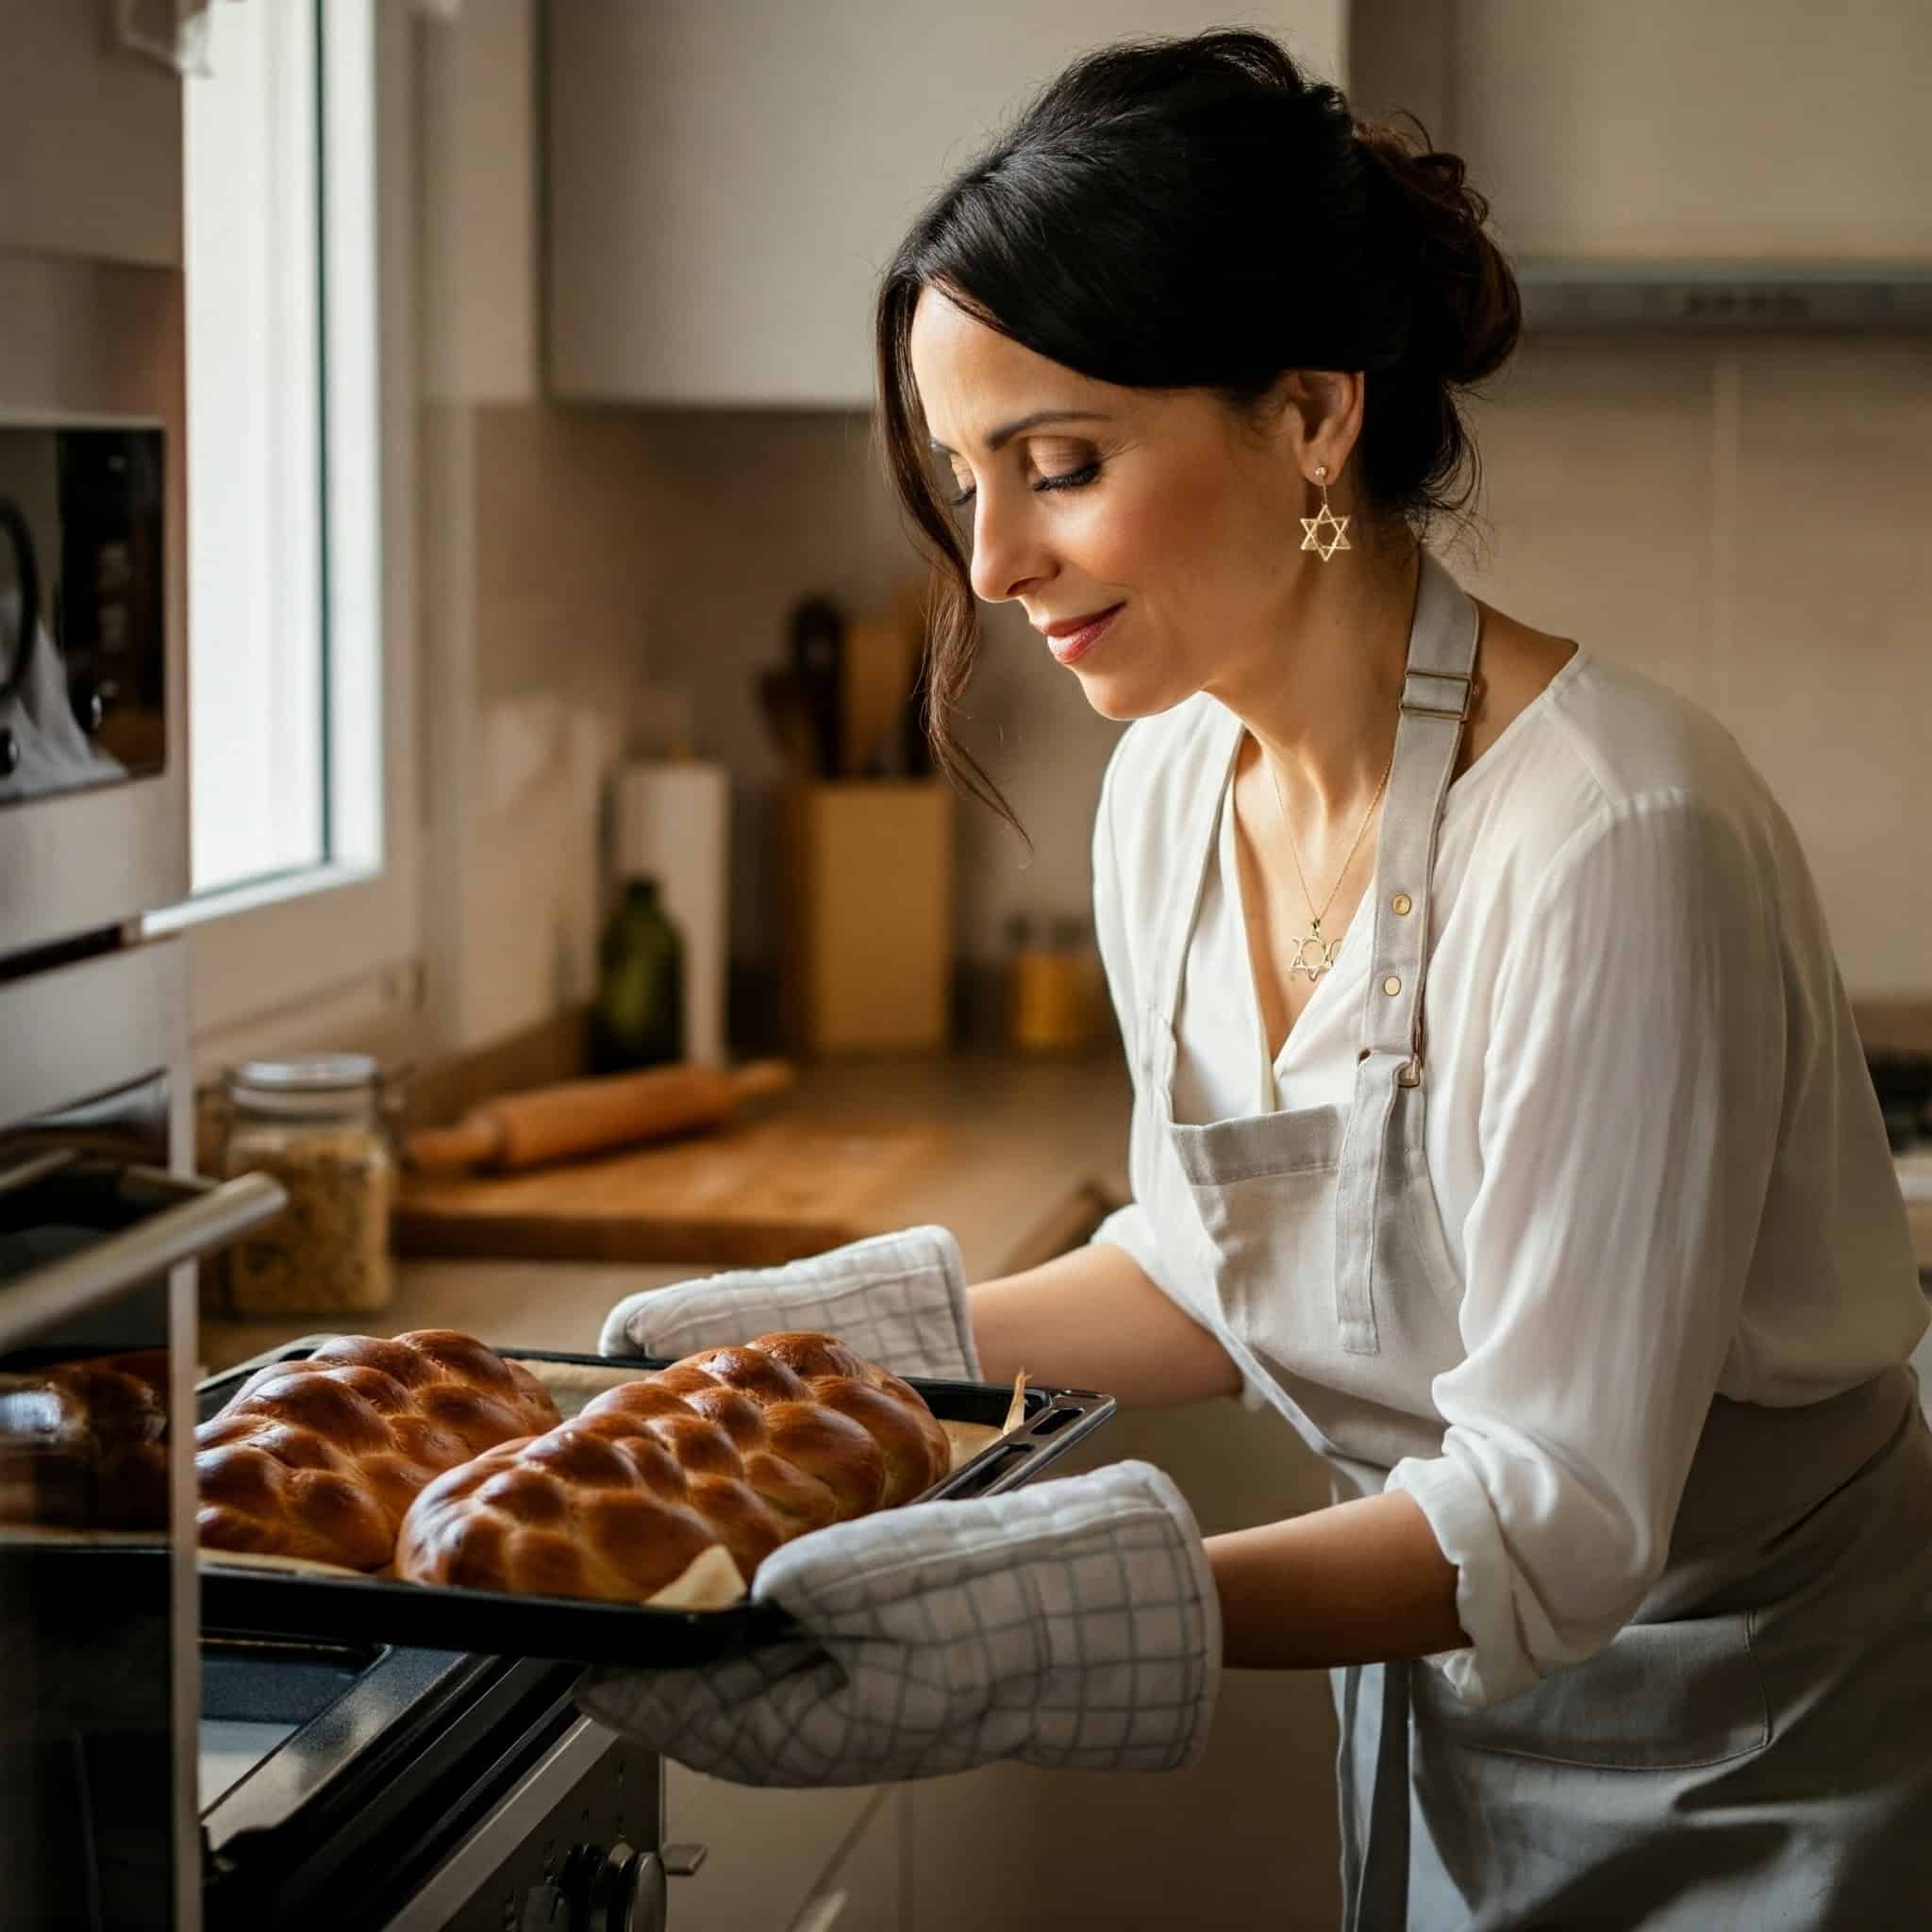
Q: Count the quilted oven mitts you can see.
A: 2